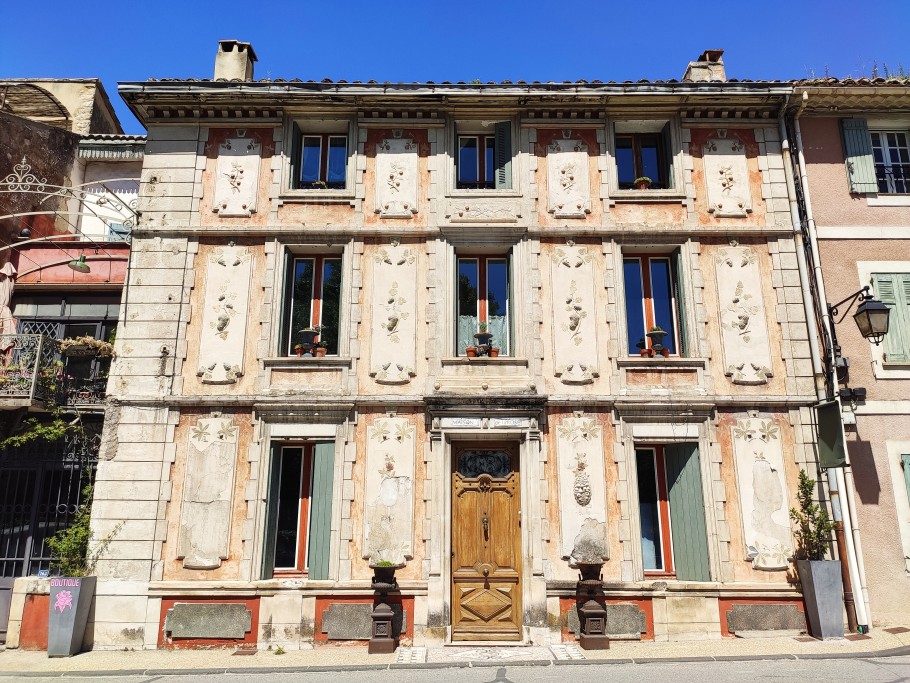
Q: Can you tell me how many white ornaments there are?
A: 12